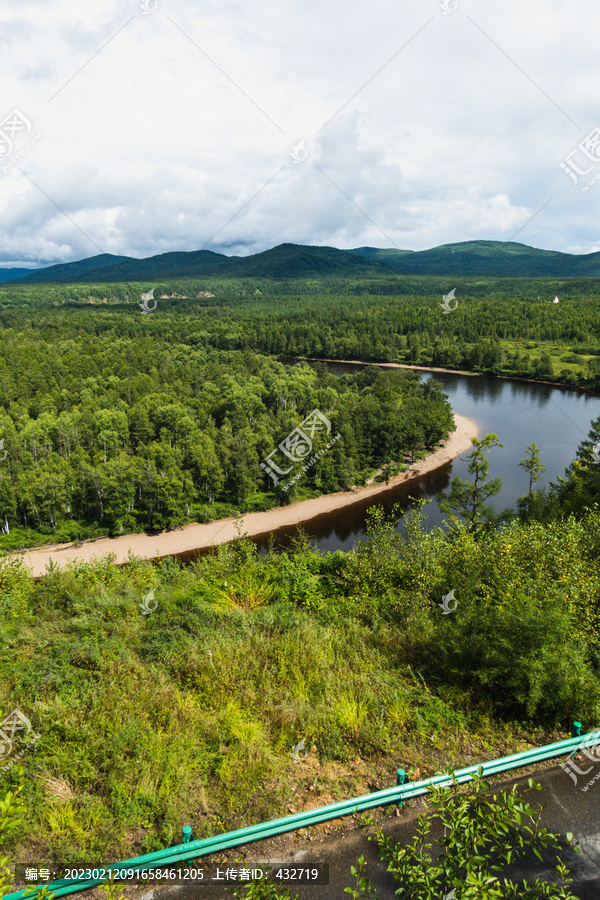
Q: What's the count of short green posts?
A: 3